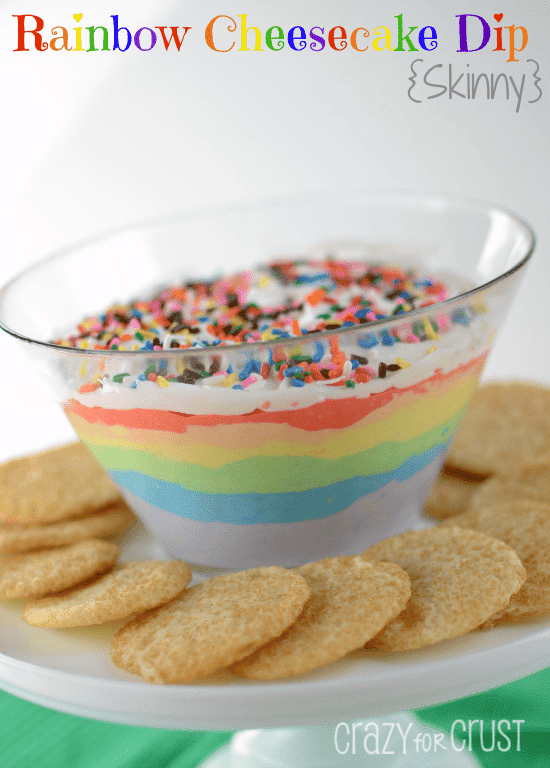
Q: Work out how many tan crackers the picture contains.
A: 11